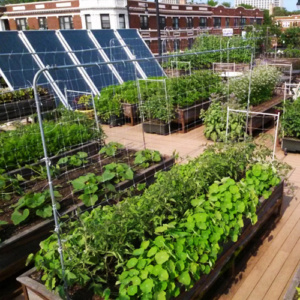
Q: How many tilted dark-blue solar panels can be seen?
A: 5